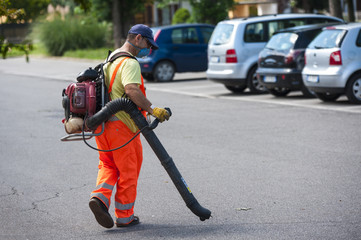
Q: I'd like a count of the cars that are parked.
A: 4